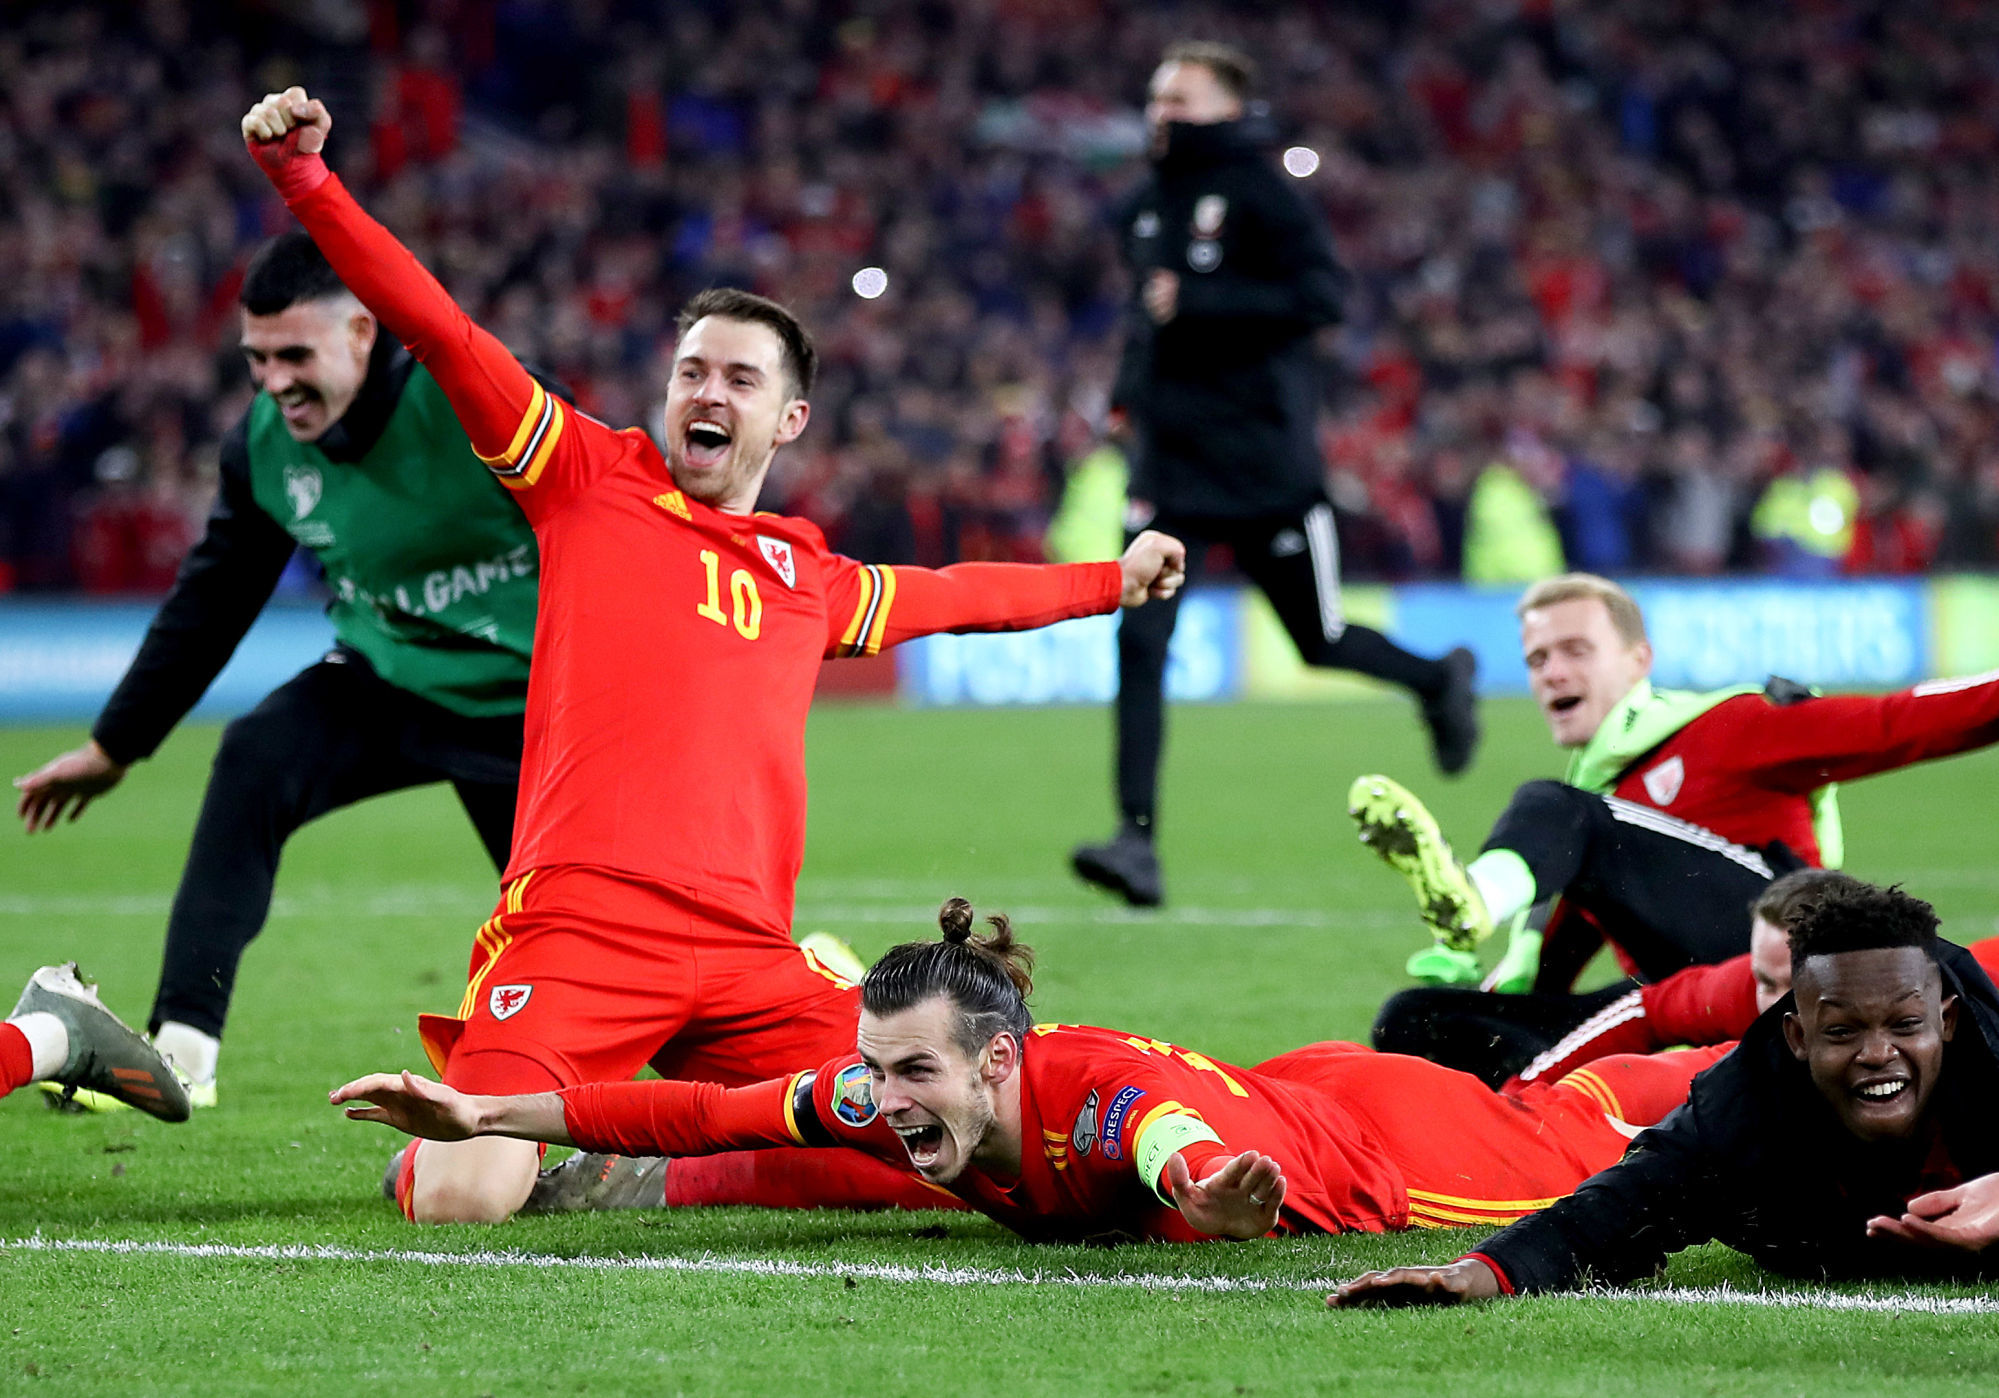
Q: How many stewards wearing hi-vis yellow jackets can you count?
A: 3